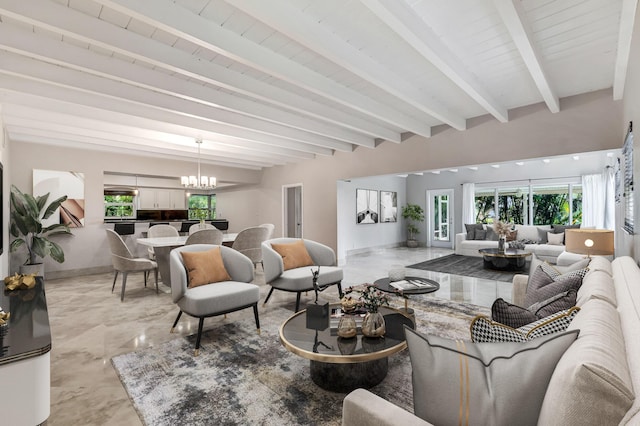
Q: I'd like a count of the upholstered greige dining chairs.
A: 6